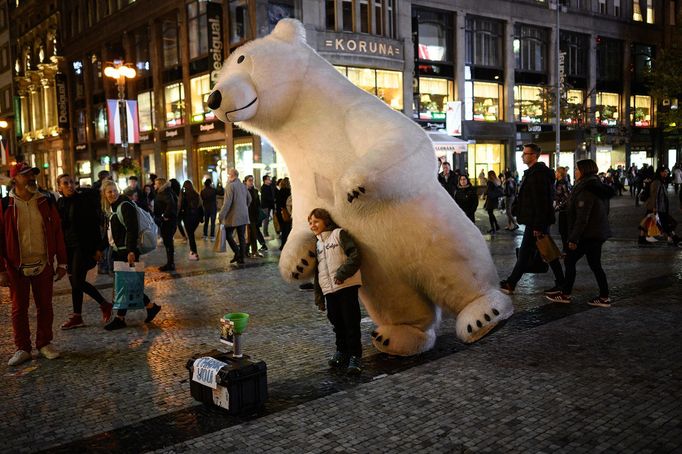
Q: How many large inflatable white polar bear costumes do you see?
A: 1